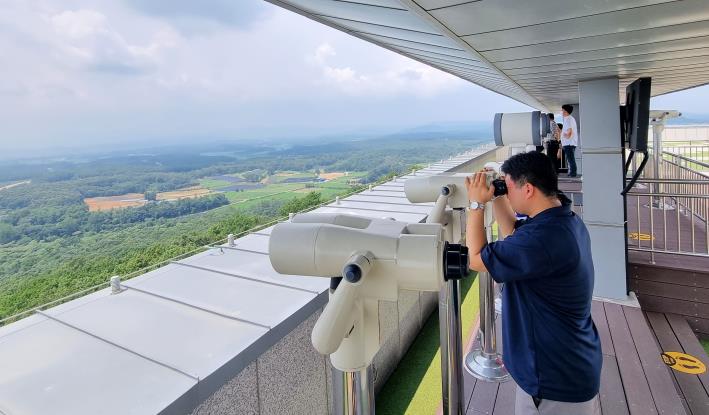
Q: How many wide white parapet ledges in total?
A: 1